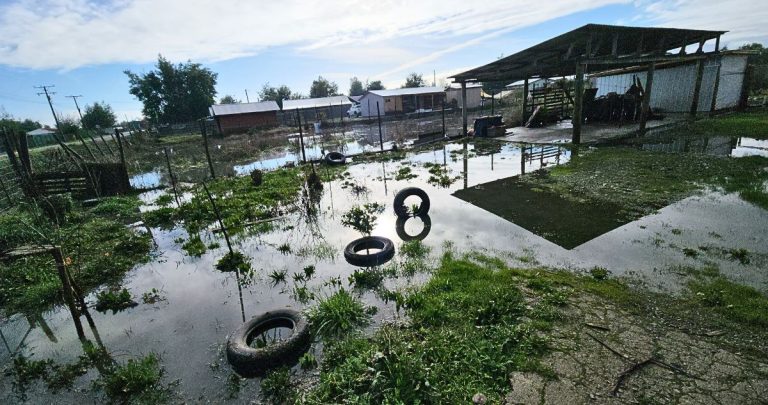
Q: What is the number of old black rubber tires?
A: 4